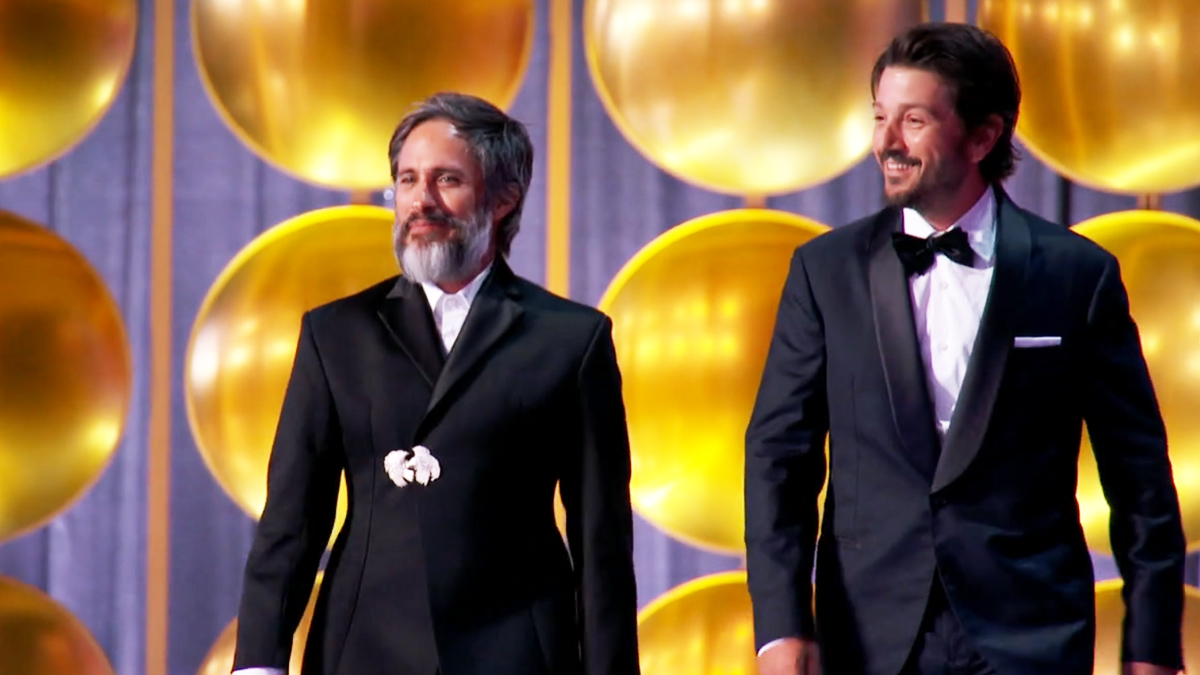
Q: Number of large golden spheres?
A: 12